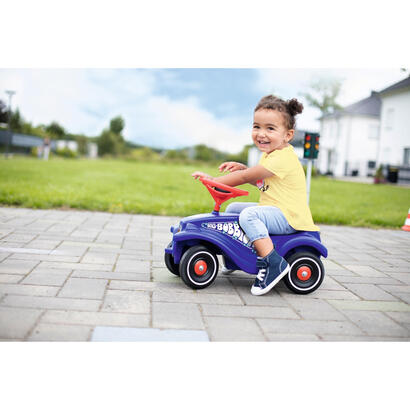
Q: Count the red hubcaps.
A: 2